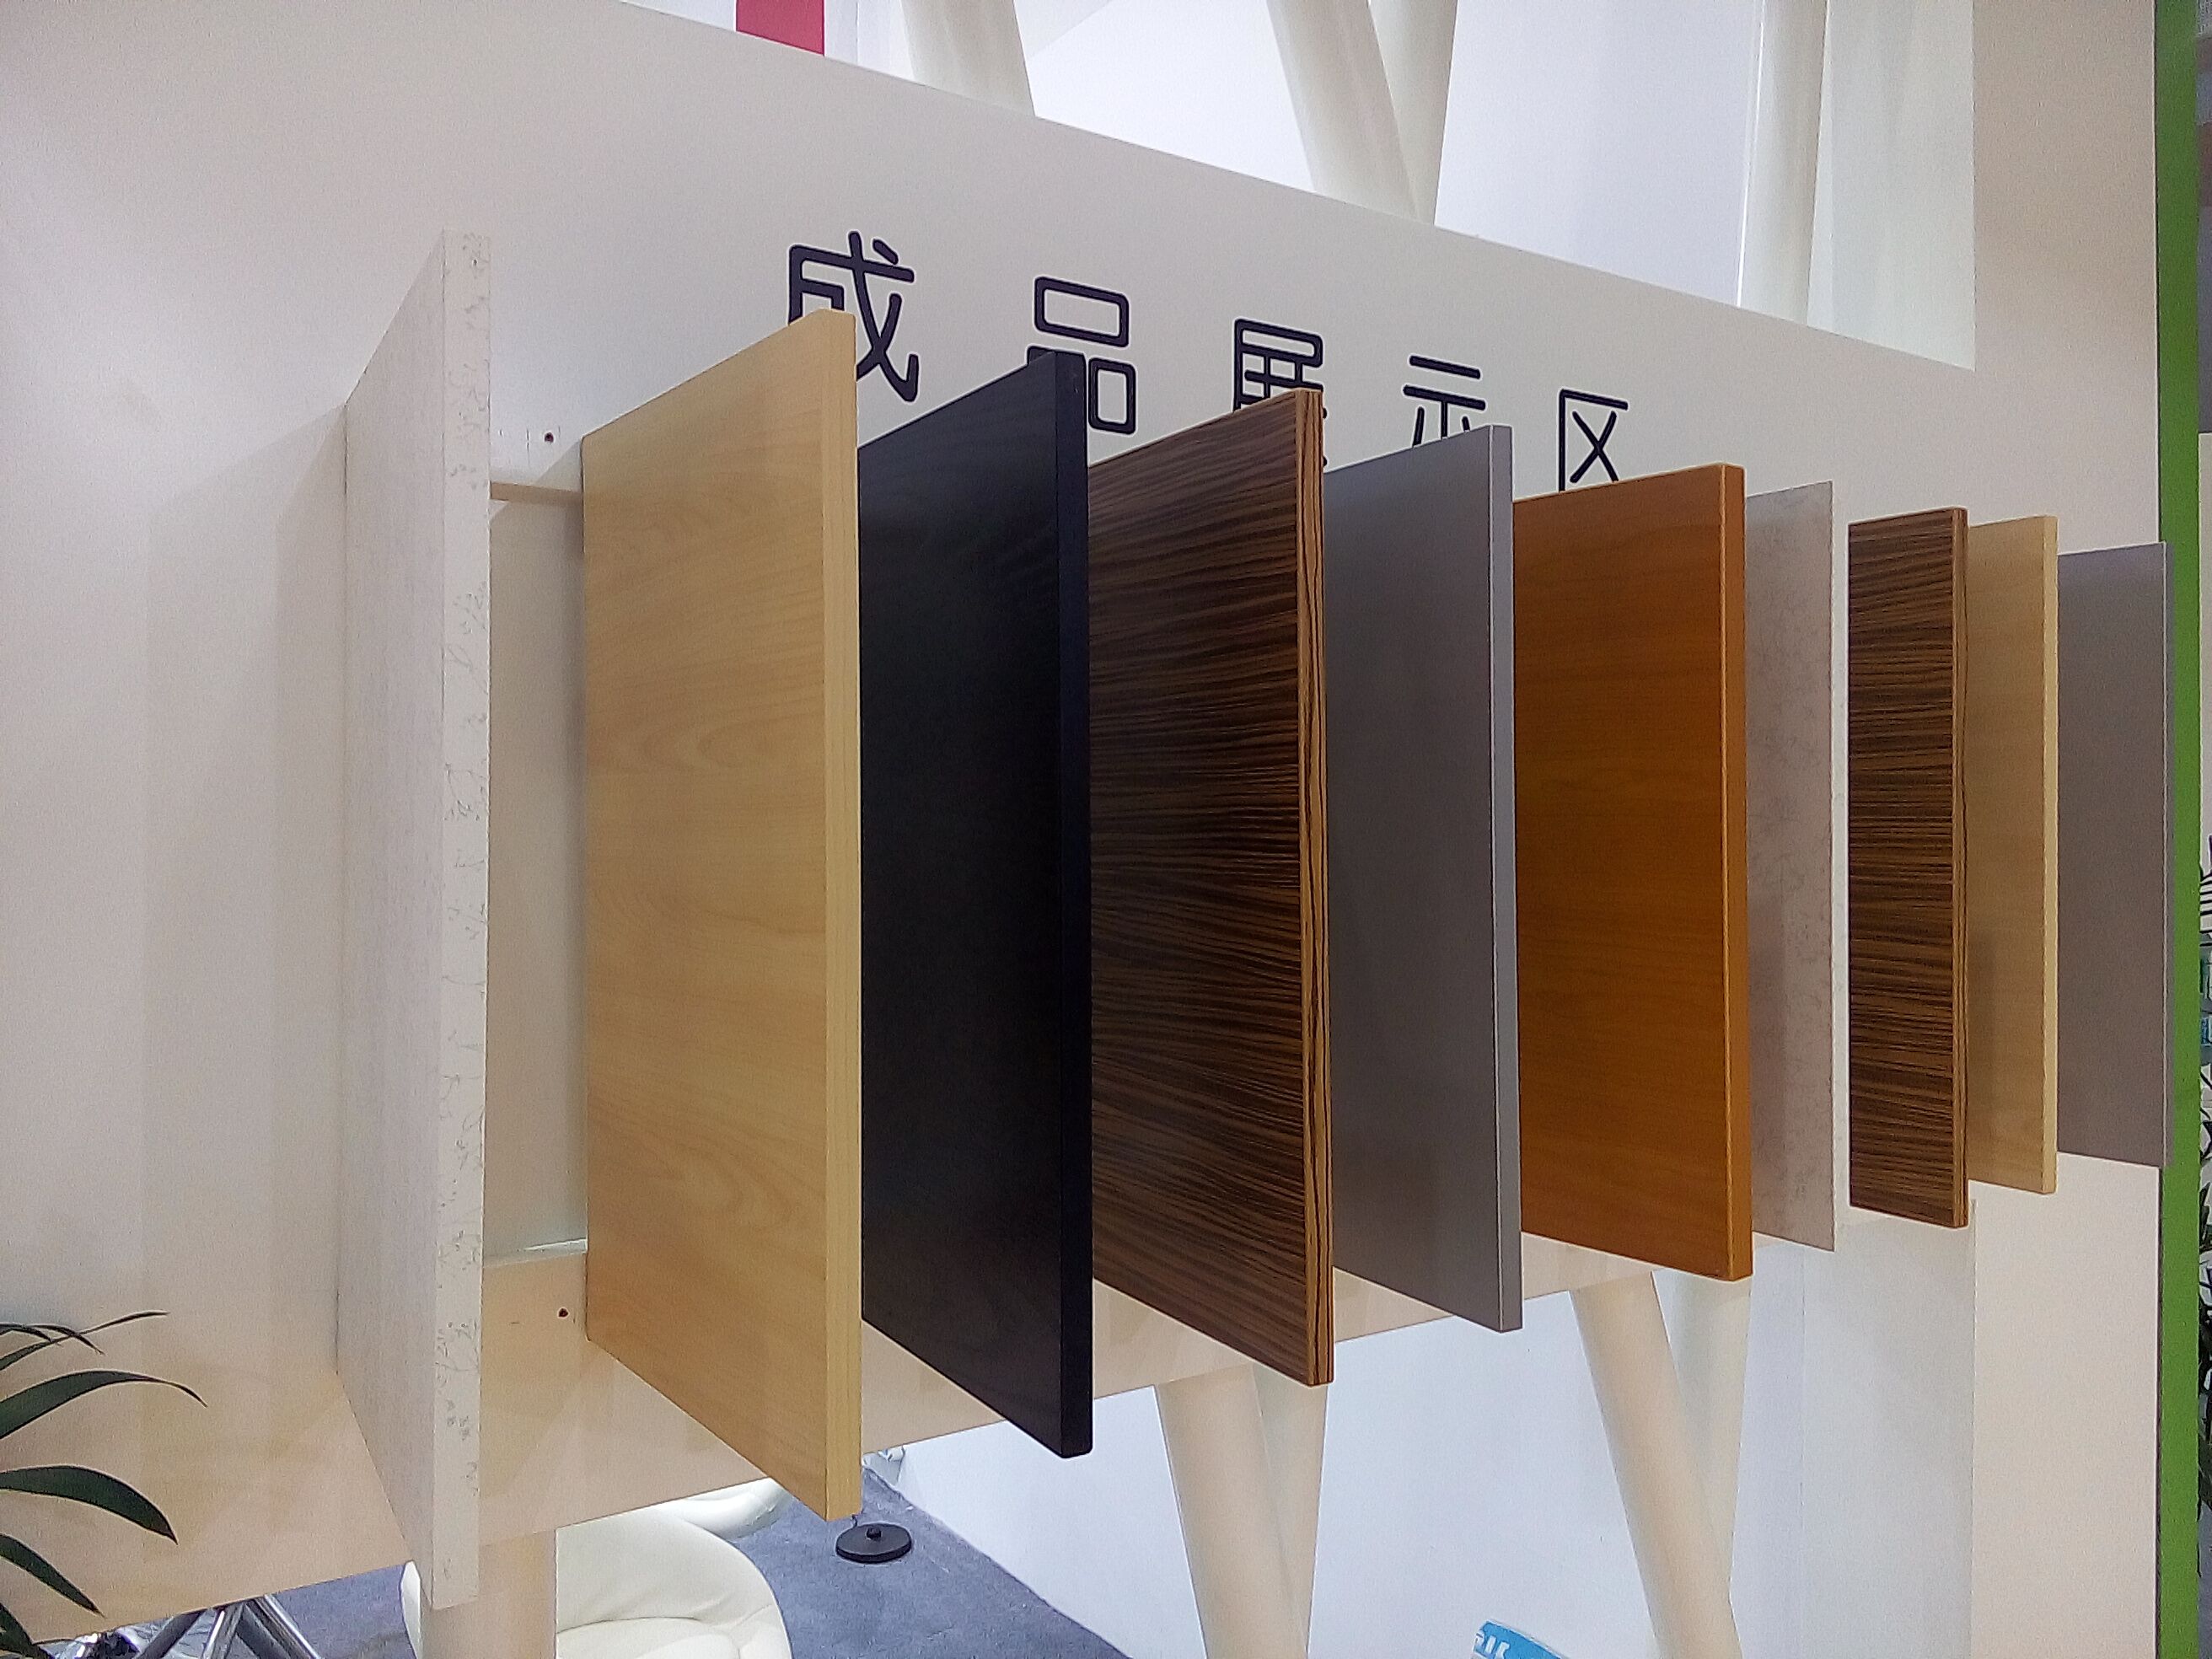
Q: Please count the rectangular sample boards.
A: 10